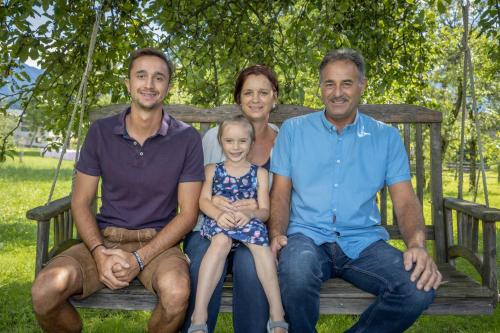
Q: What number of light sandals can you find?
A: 2